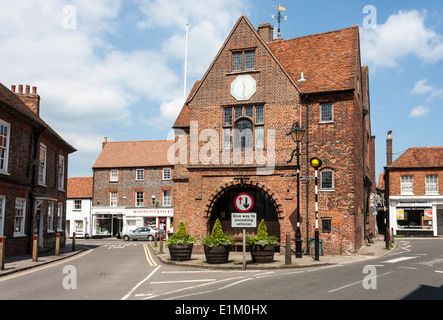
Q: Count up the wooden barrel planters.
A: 3